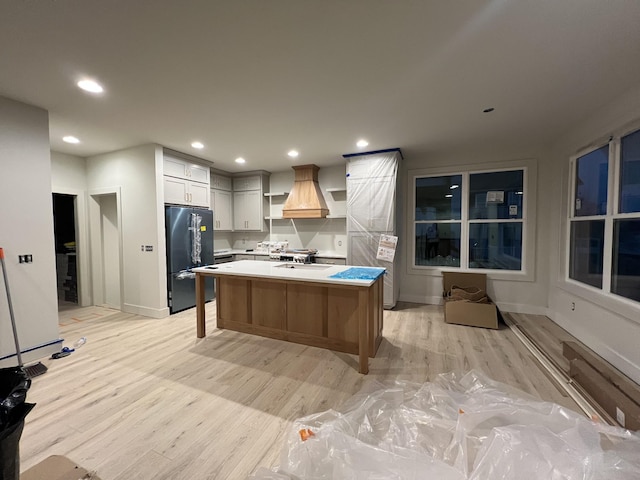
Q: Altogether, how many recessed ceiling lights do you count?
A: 6